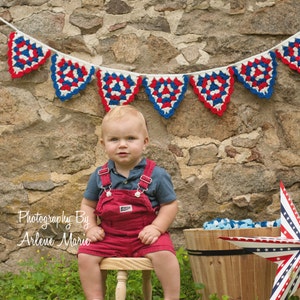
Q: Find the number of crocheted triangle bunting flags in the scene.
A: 7